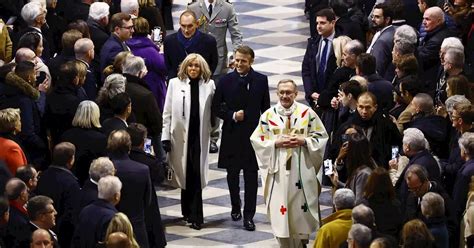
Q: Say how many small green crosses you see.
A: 2